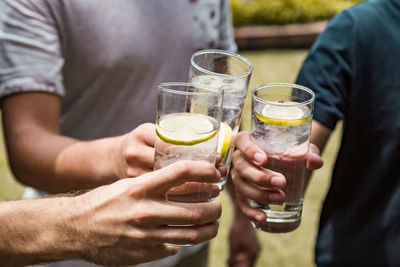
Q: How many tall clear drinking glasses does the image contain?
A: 3